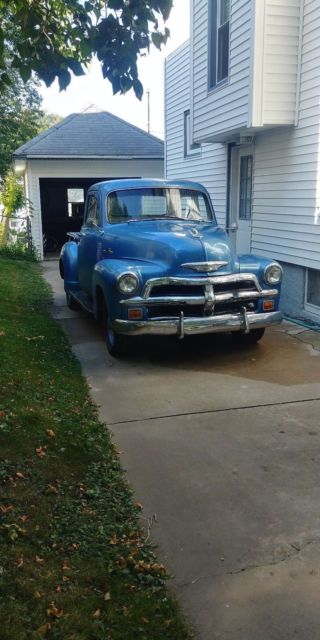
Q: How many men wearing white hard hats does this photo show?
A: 0